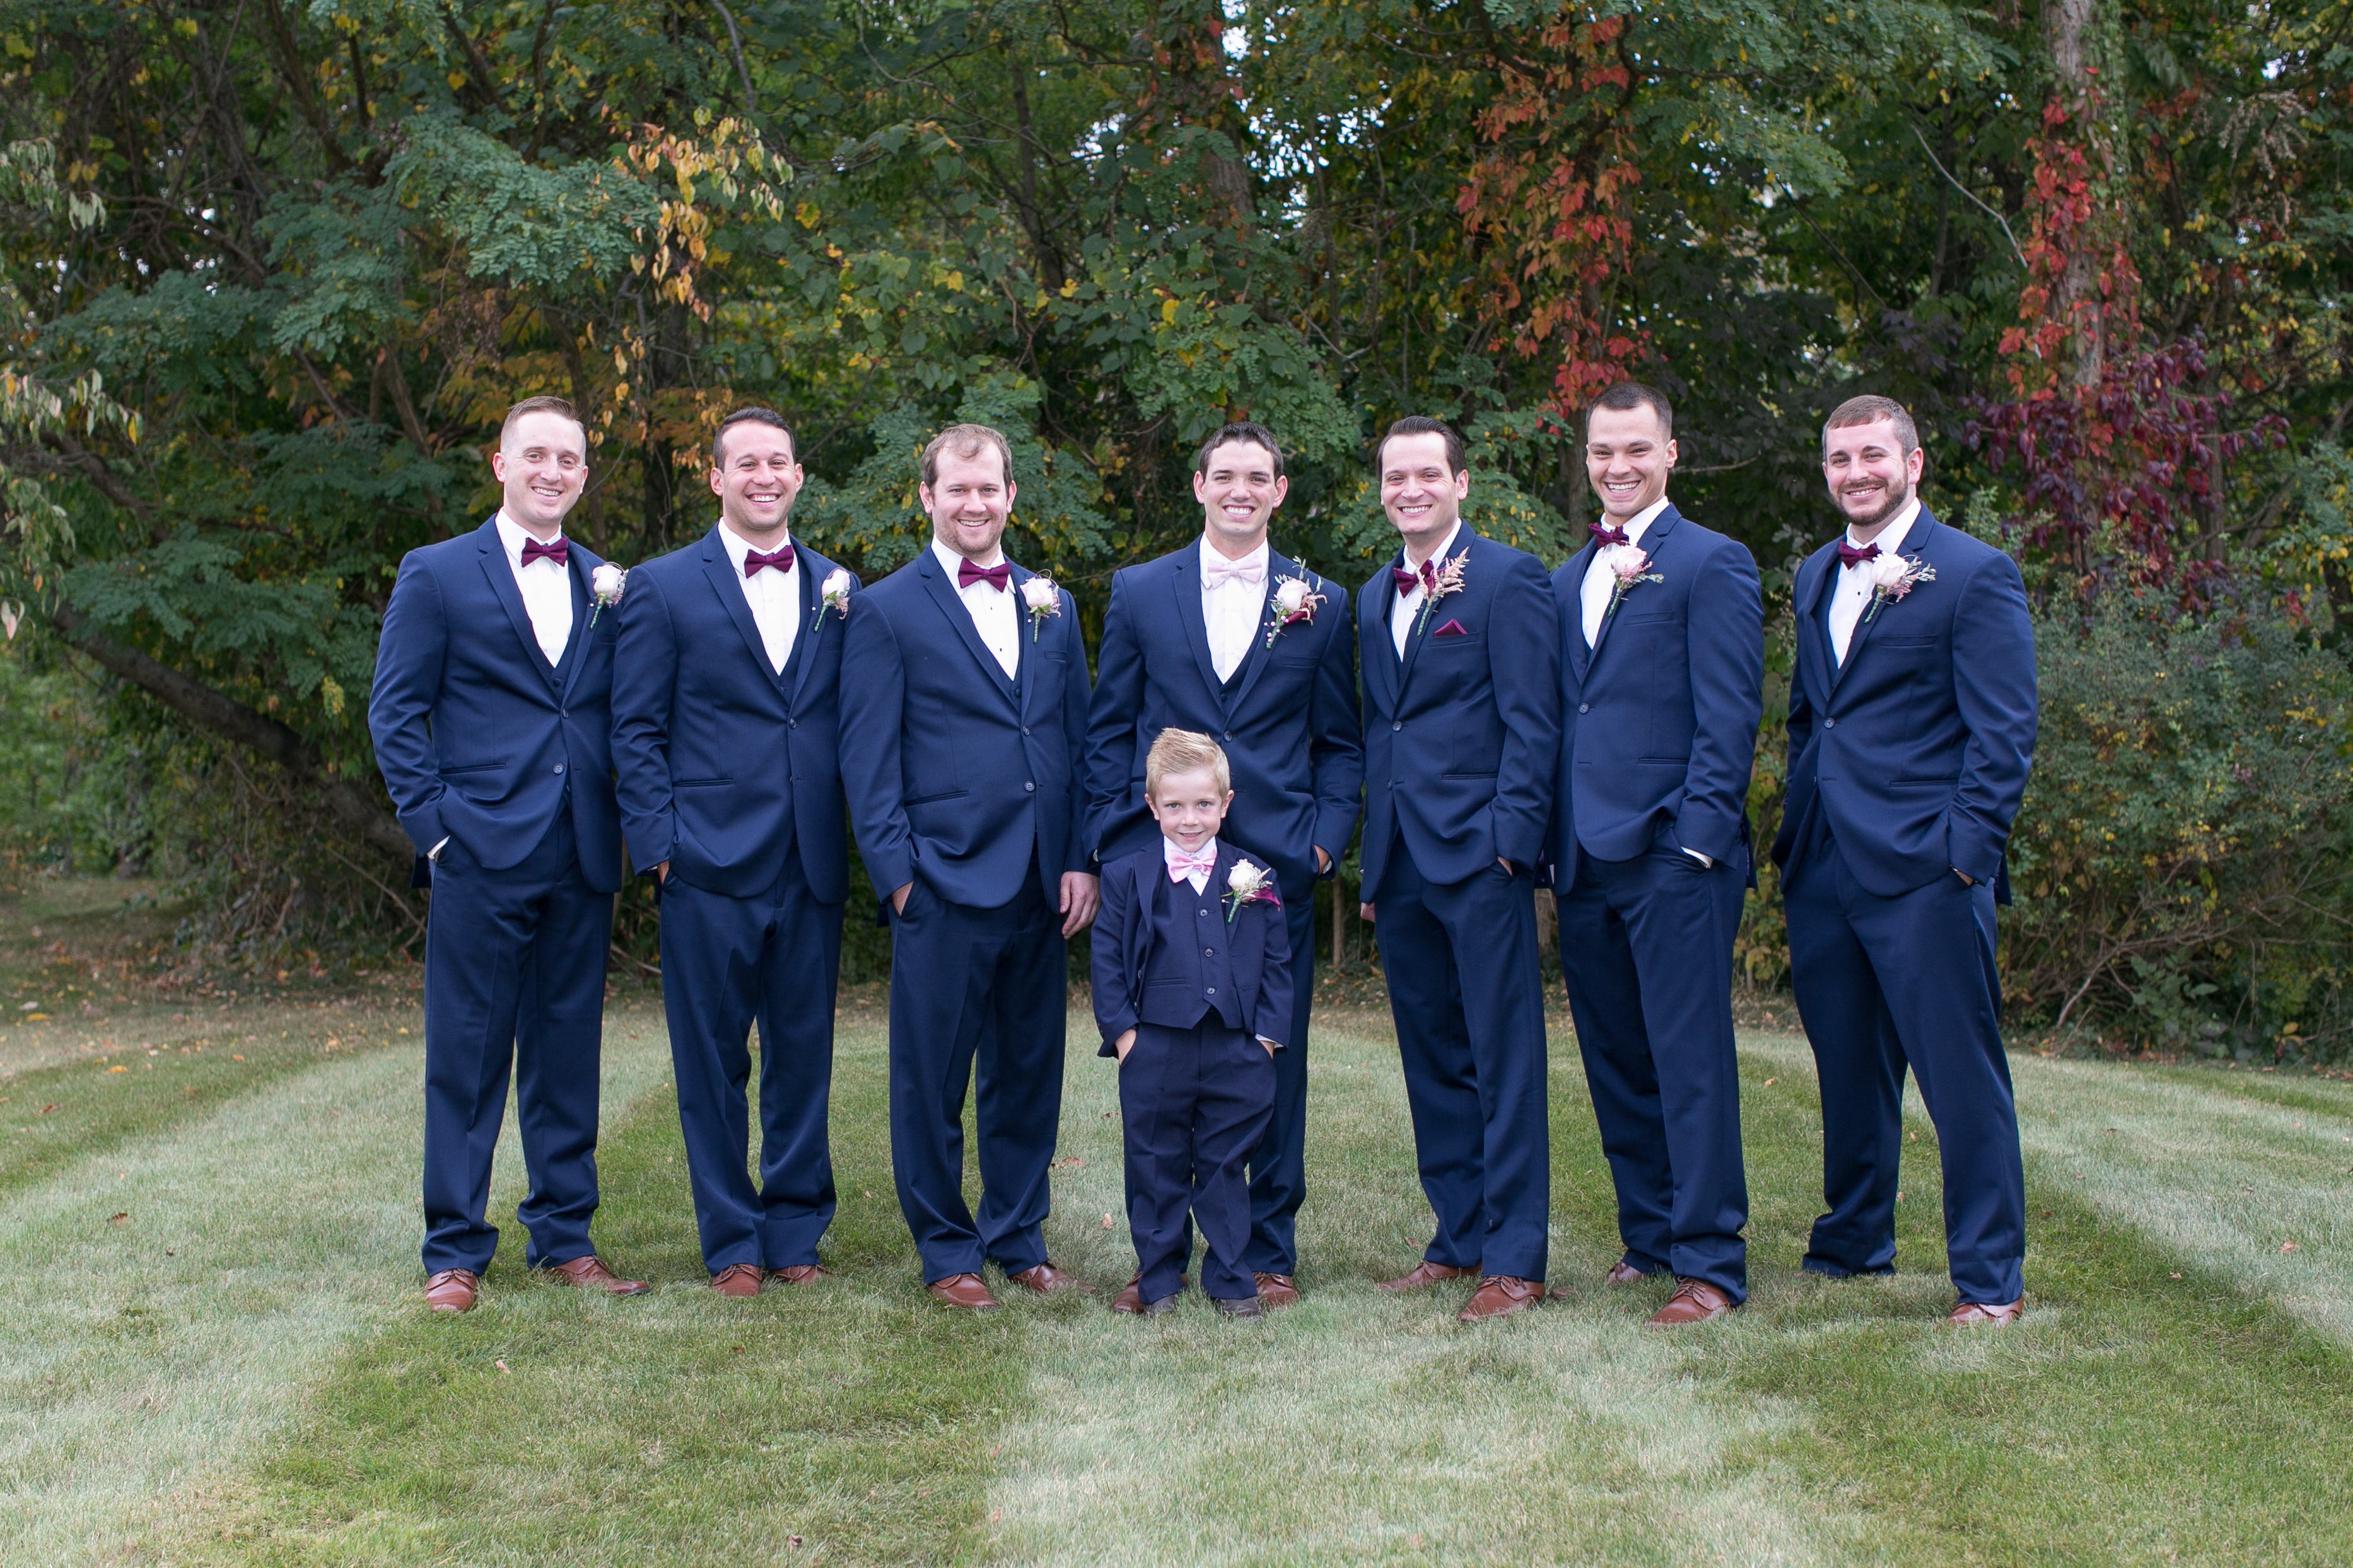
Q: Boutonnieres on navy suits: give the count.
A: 8